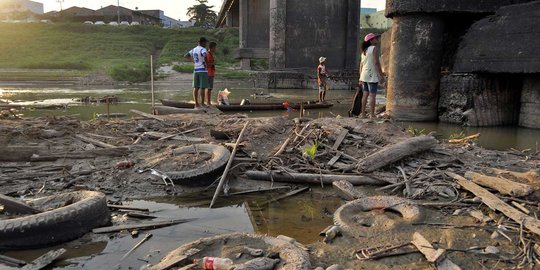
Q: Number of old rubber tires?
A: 4